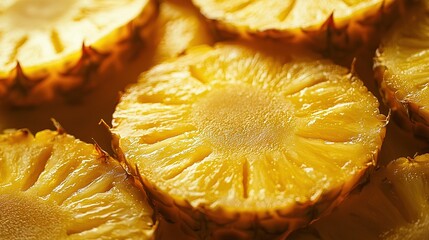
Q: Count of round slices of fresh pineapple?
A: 6